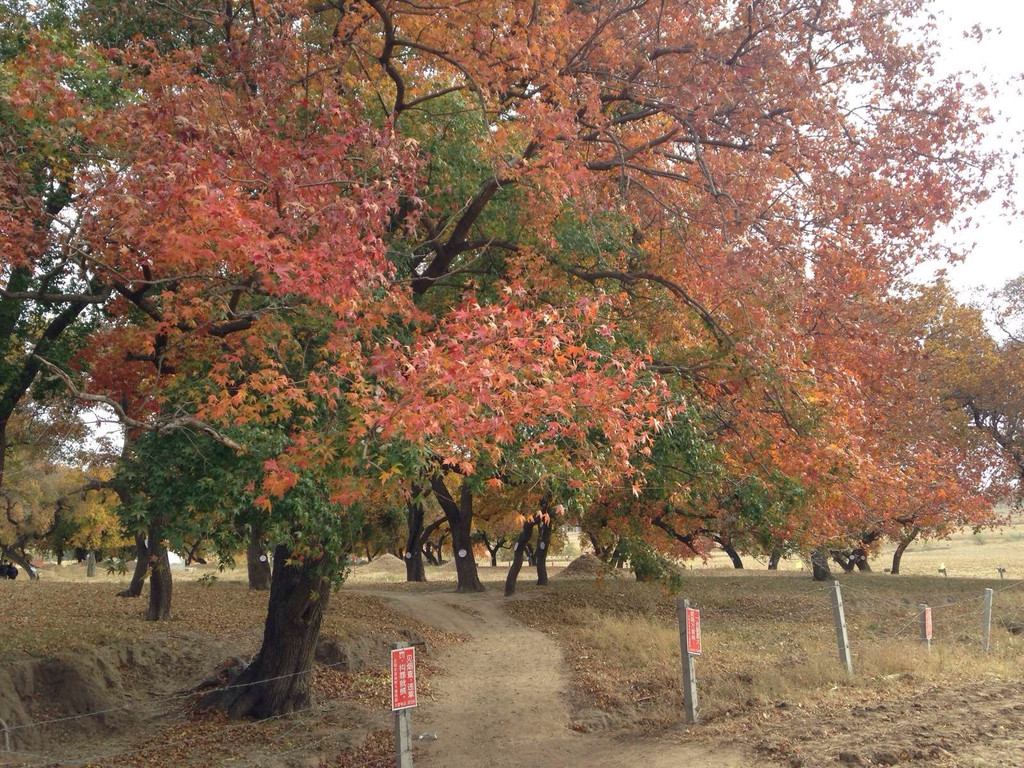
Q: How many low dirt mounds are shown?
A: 2